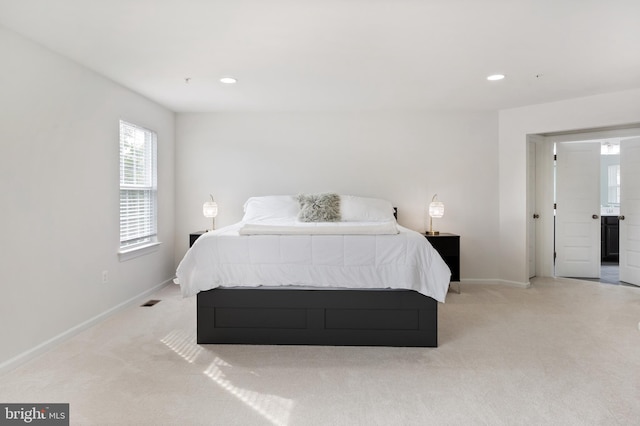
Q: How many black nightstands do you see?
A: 2